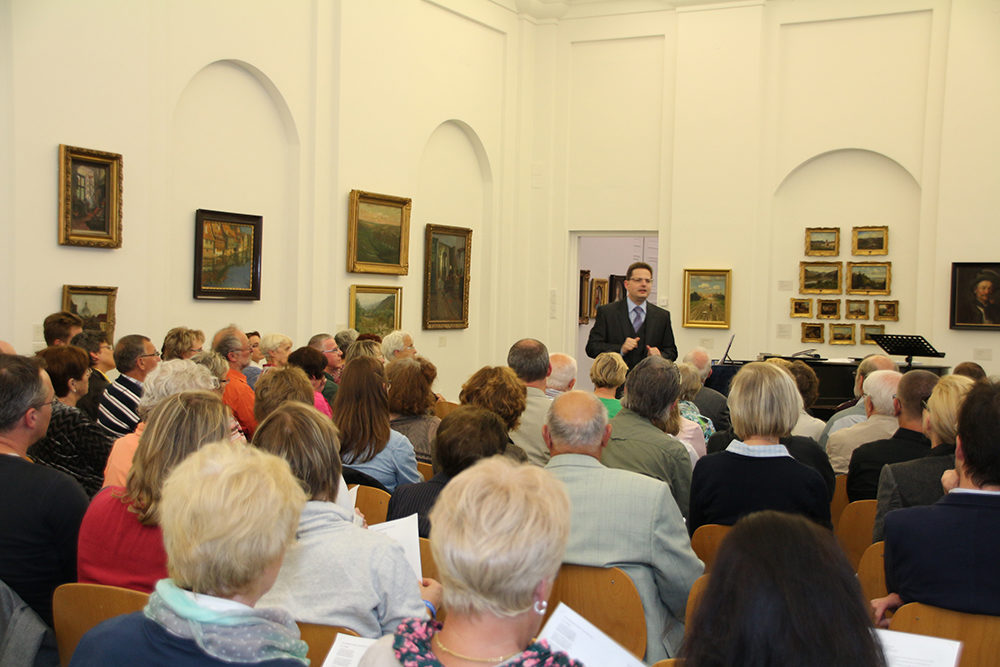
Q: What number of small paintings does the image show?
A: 11